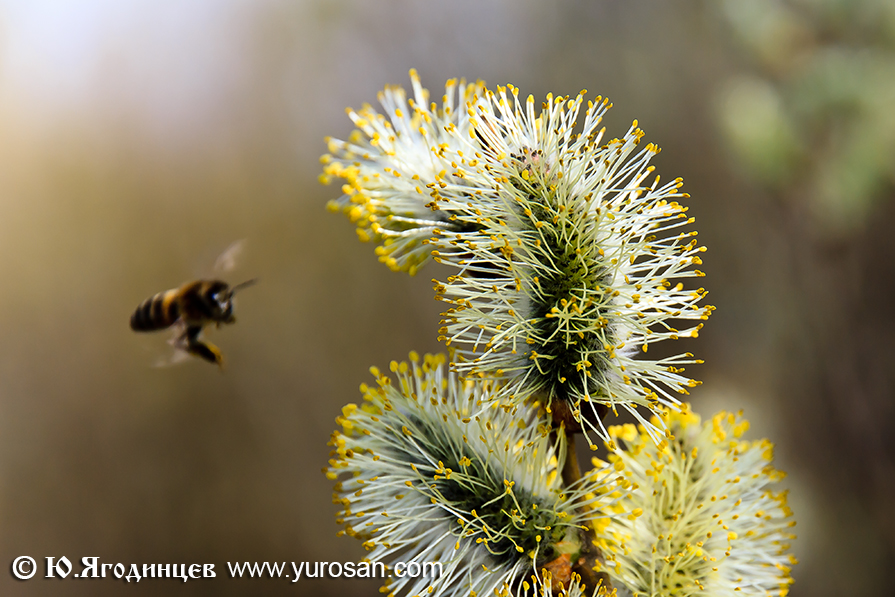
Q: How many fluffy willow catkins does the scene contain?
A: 4